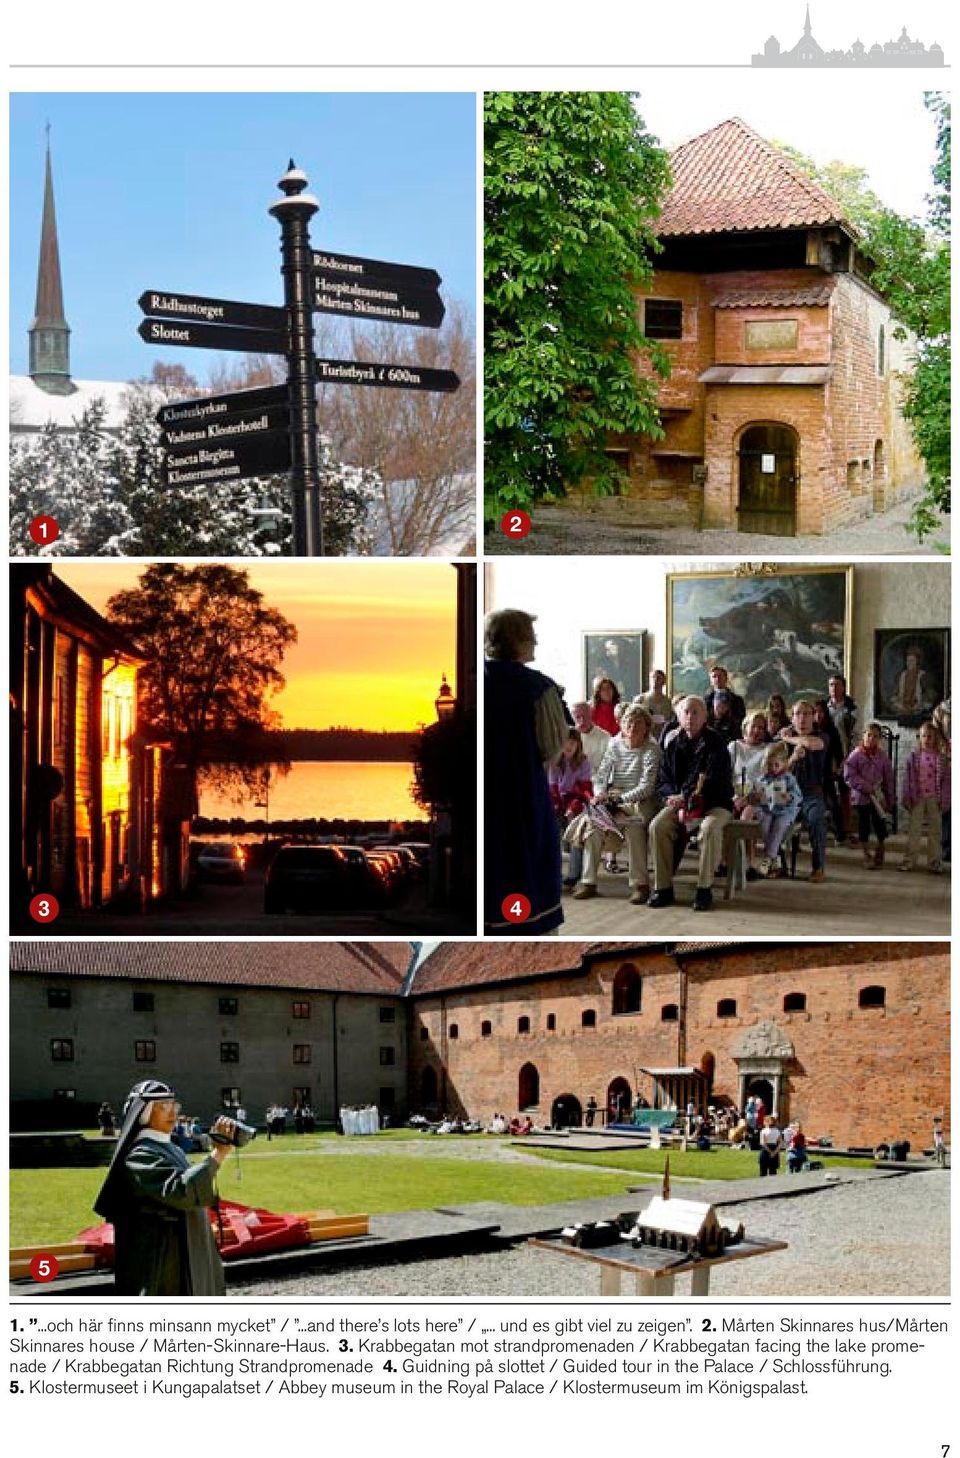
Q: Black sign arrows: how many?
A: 8